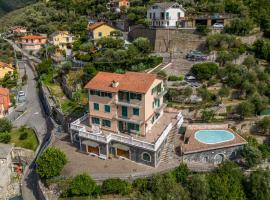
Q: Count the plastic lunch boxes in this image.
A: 0